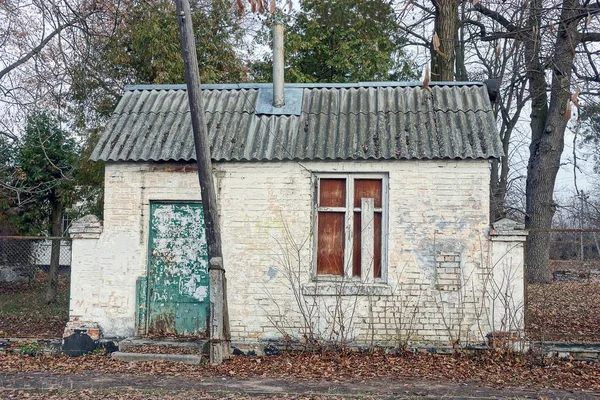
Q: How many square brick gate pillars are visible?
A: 2